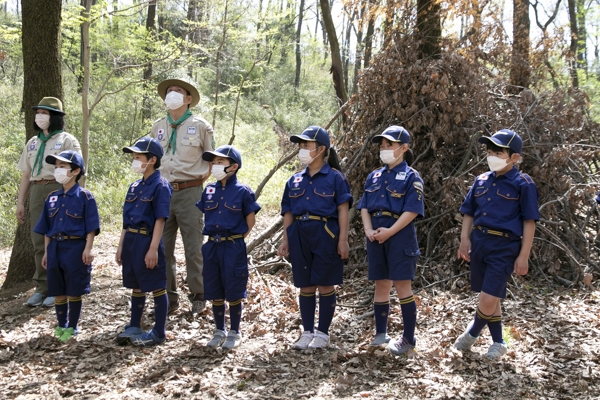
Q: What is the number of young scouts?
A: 6